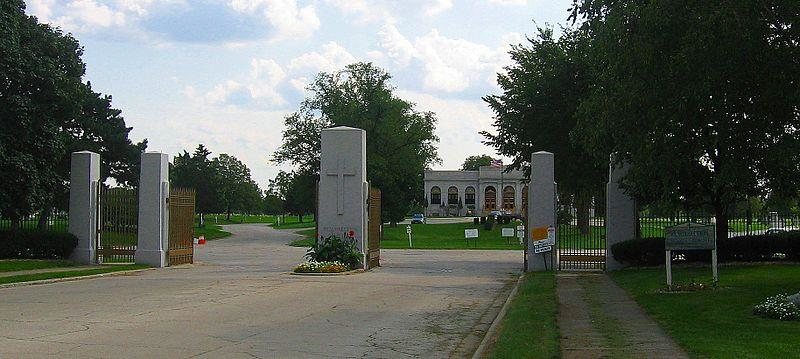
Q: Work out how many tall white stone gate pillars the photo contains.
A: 5